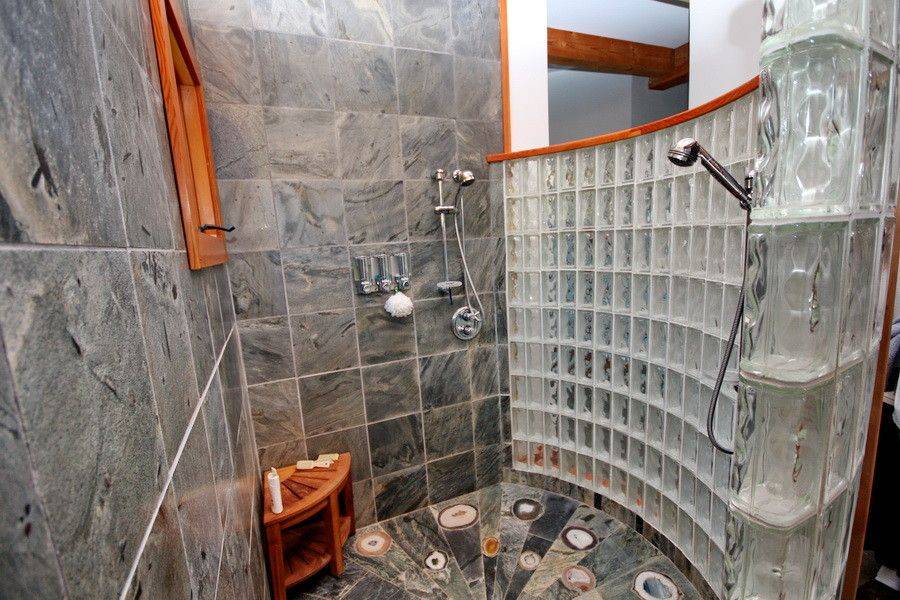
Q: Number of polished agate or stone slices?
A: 9